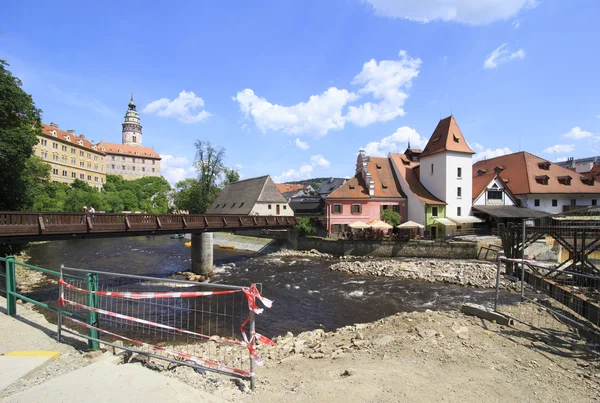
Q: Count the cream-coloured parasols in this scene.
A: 3